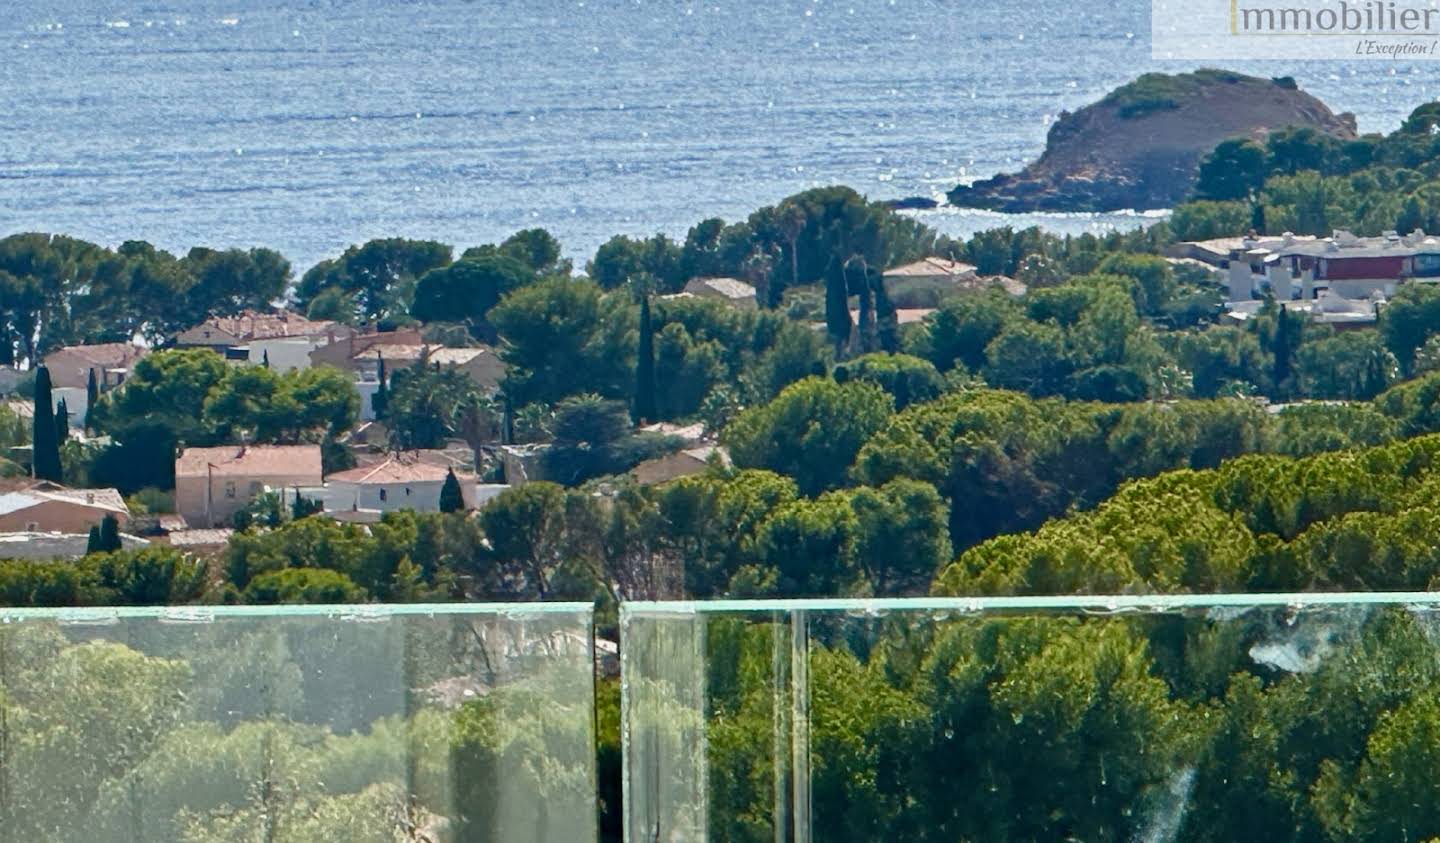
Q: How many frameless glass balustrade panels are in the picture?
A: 2